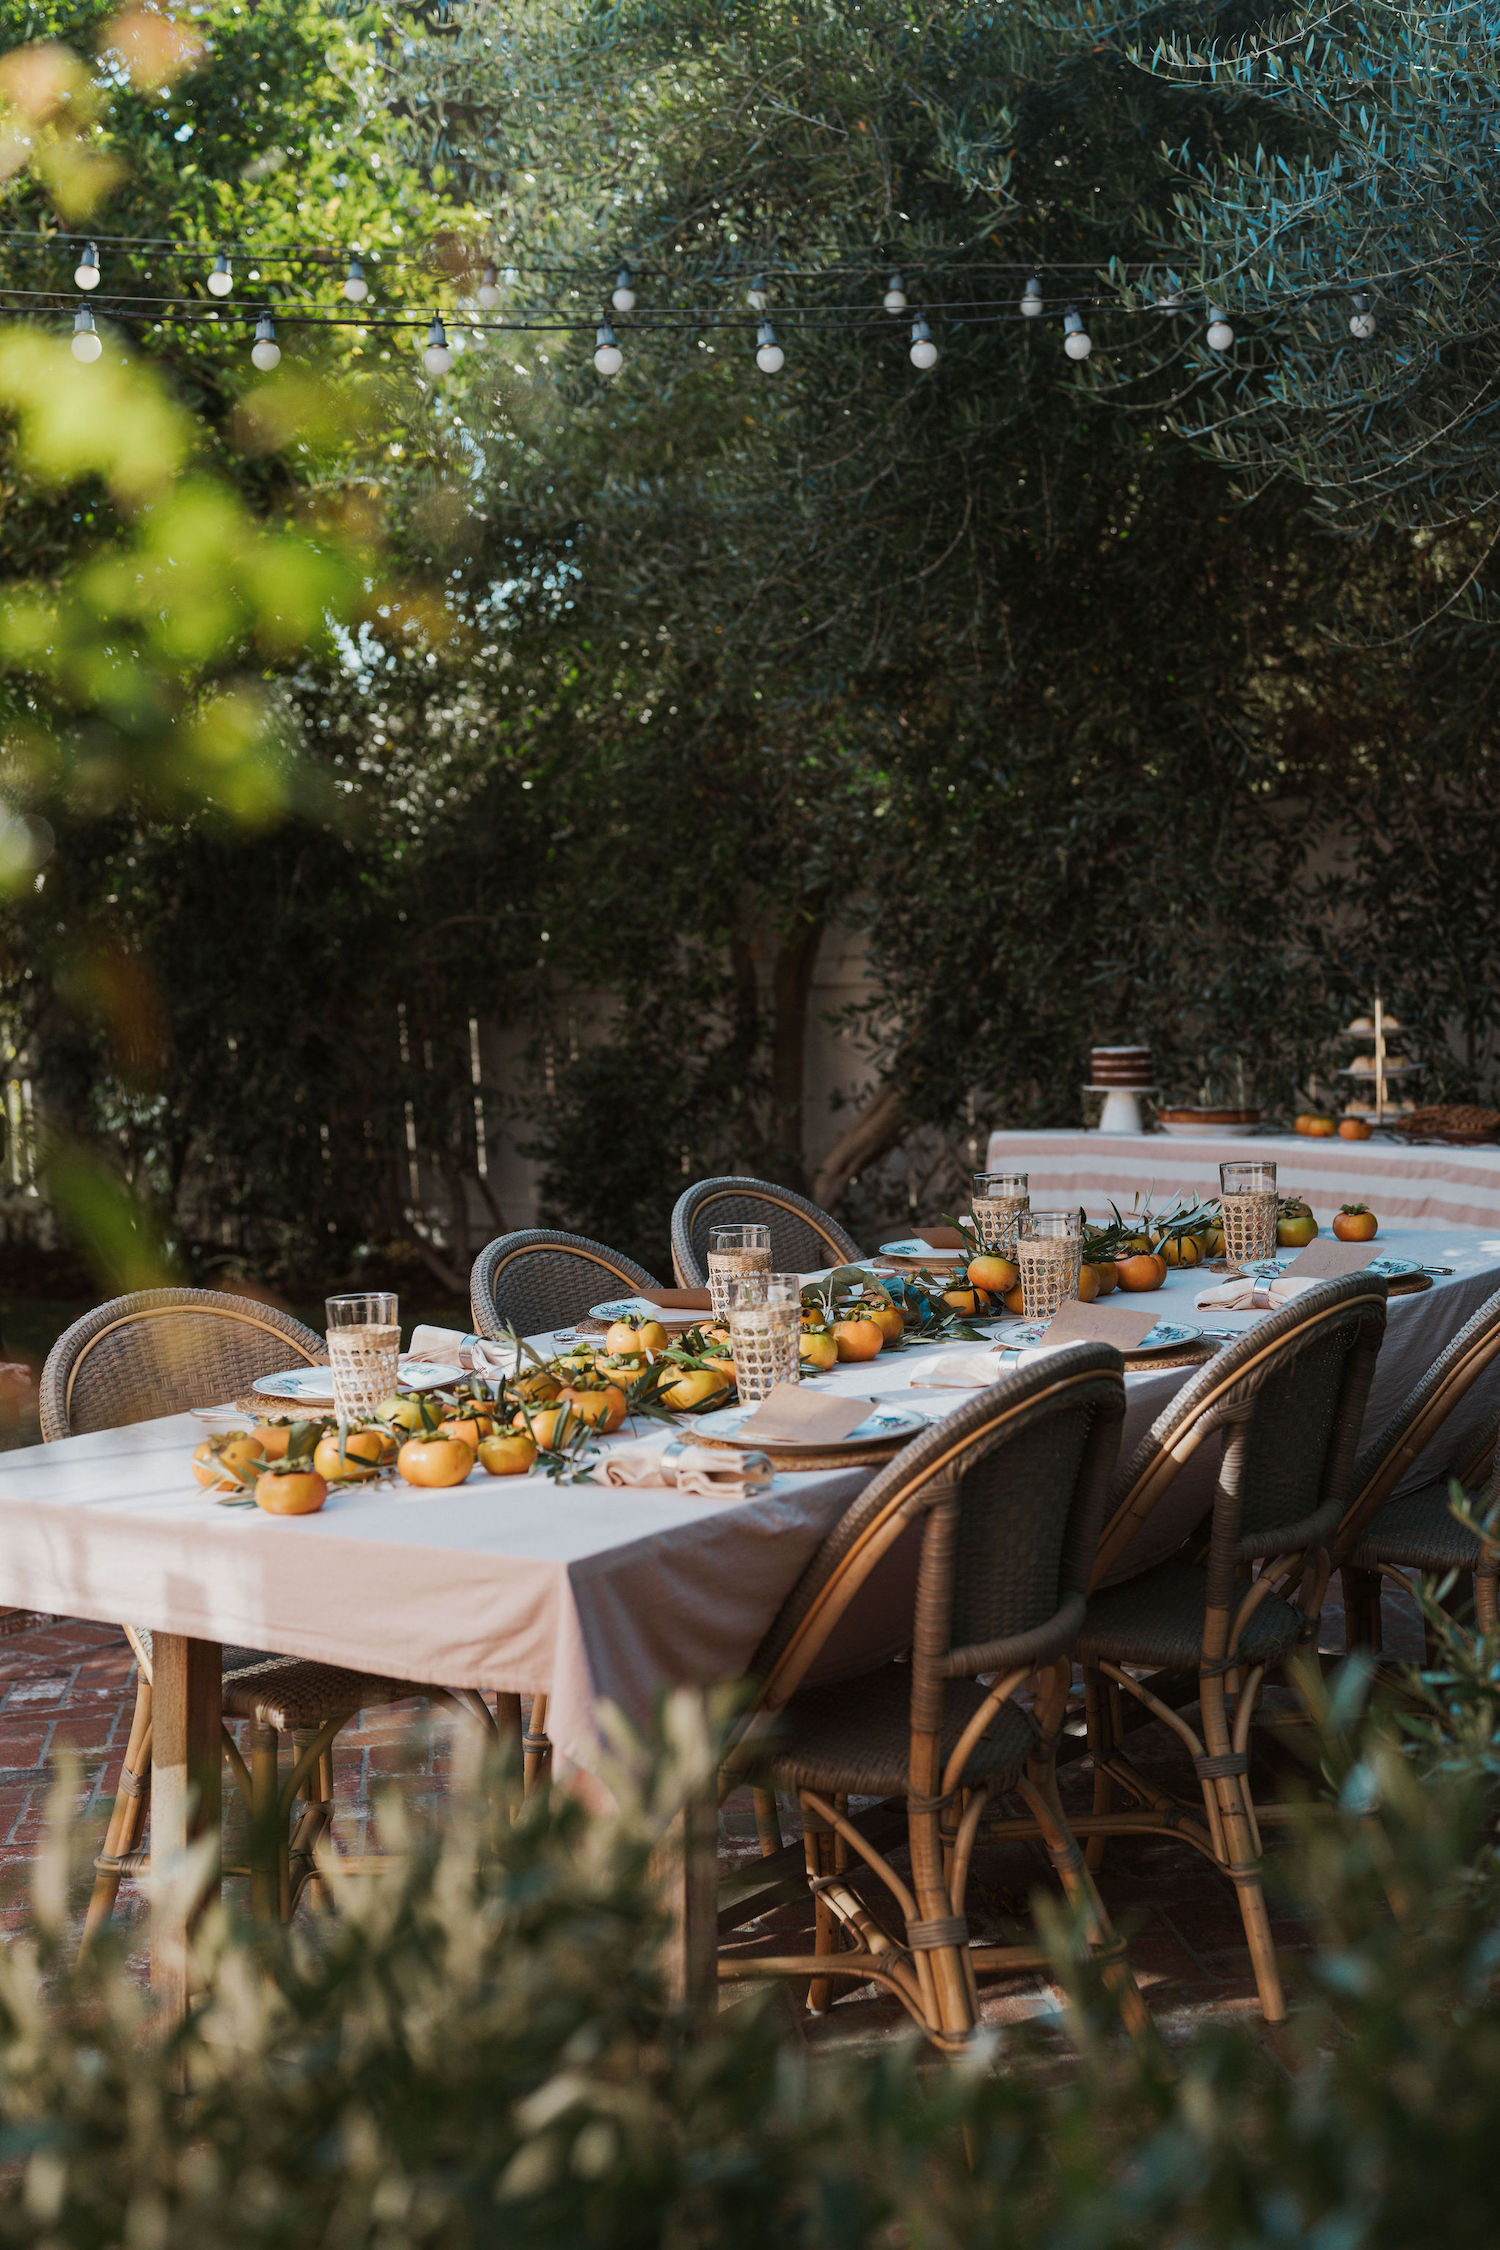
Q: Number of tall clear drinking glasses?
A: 6